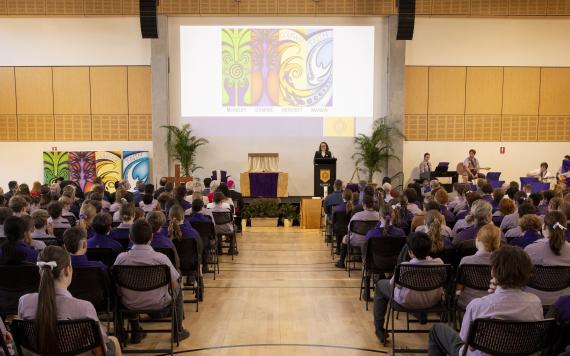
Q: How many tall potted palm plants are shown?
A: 2